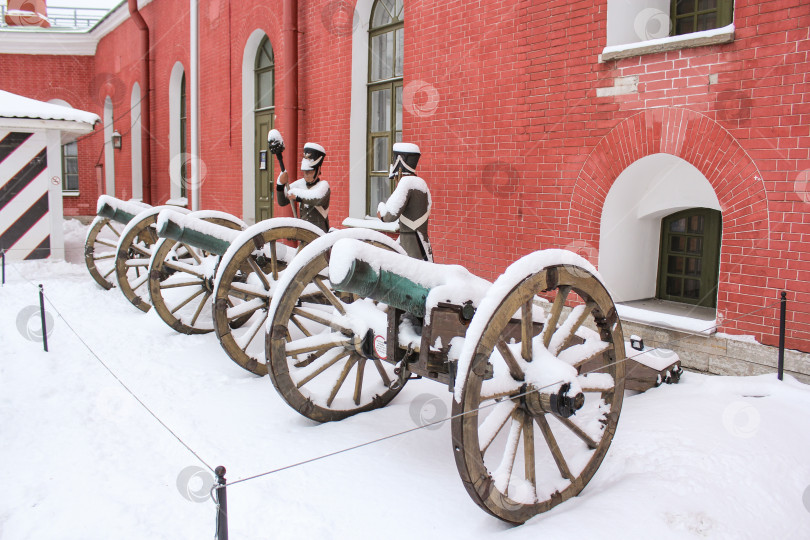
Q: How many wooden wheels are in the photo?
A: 6